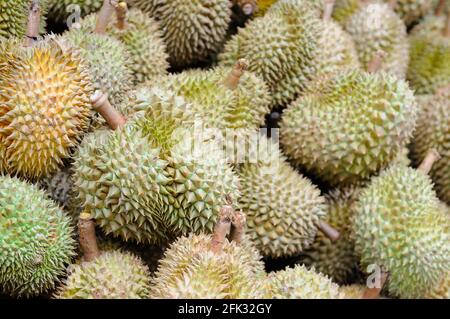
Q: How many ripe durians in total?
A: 1